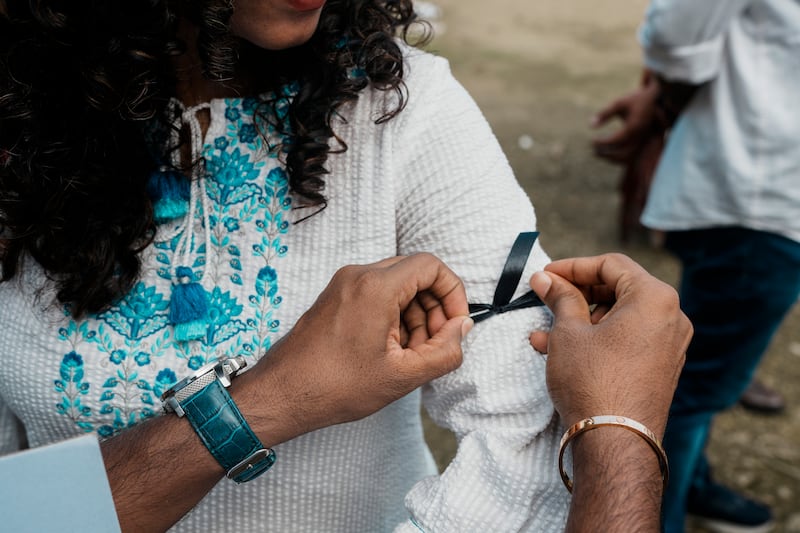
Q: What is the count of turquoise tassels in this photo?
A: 2